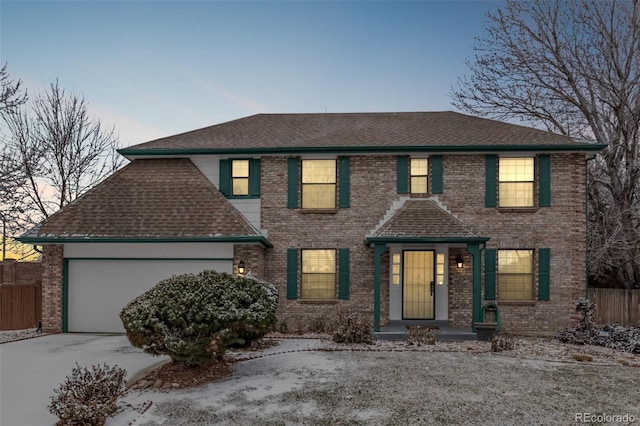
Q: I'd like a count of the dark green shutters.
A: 12